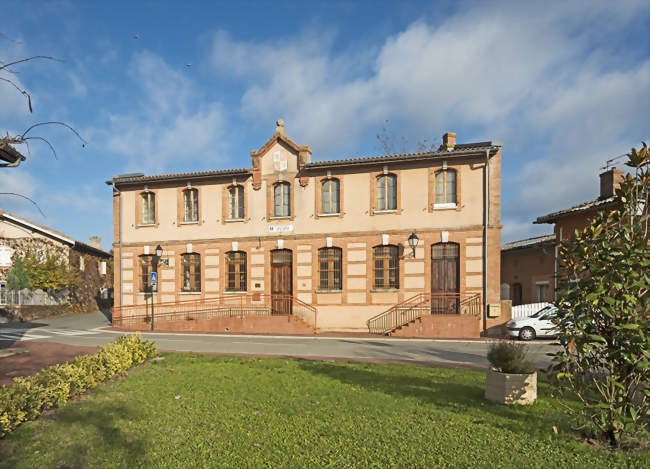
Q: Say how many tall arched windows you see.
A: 12